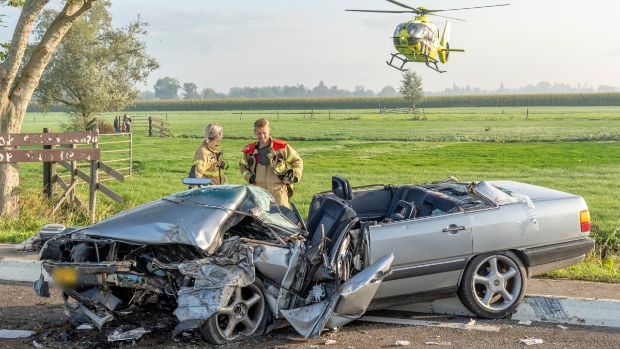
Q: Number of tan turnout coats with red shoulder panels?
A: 1